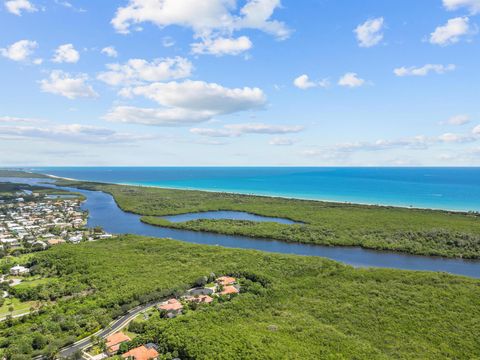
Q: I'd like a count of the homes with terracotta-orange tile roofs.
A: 6